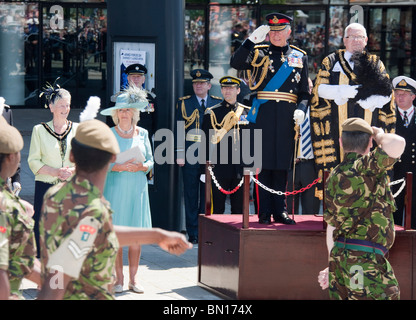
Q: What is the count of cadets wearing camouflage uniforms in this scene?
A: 3